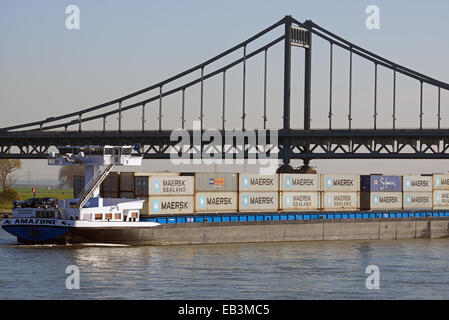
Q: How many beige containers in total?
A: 14